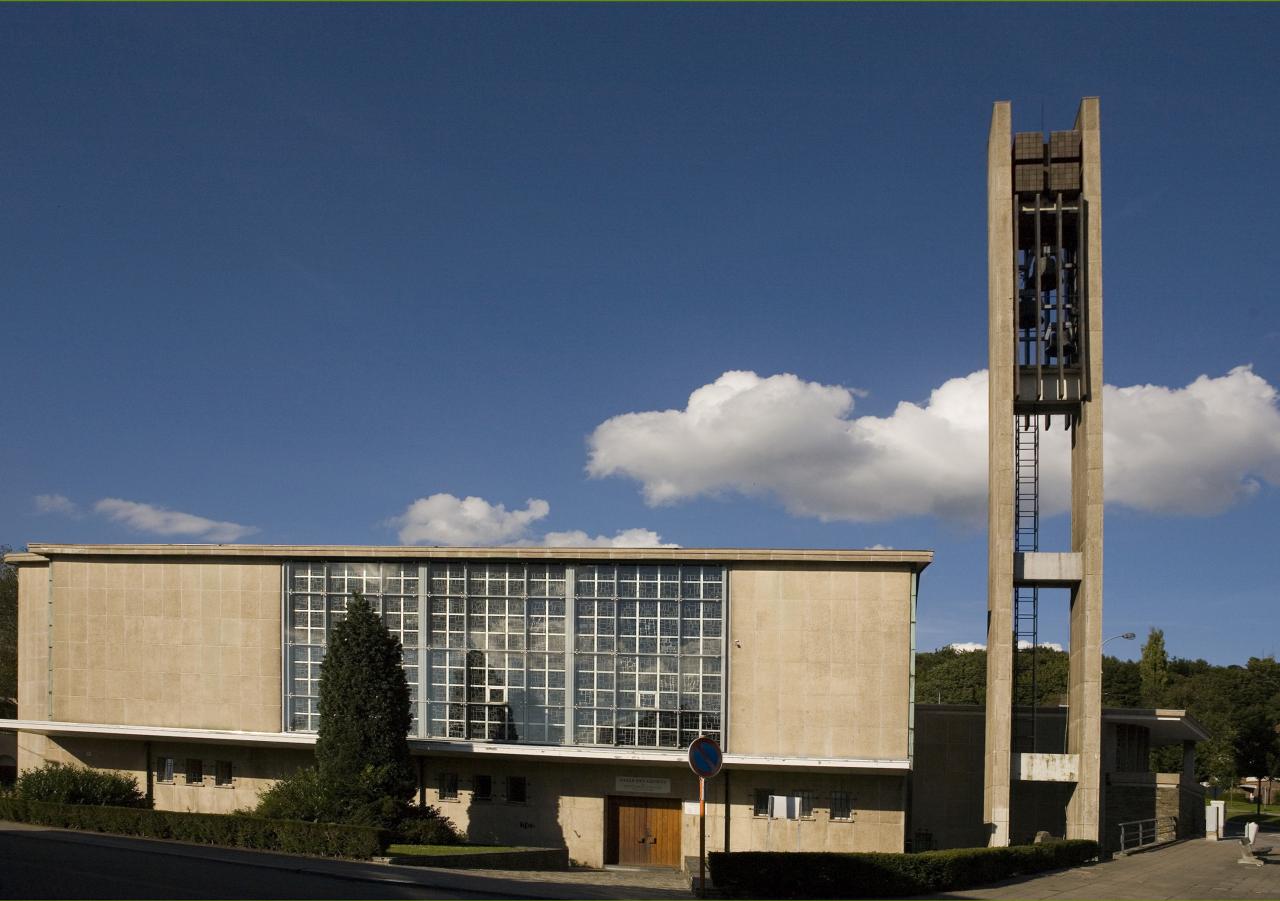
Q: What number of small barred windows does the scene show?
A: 9